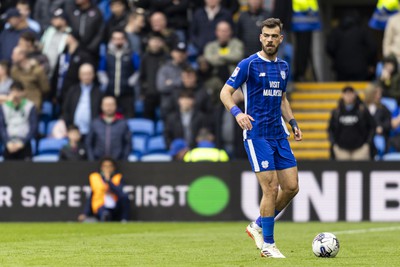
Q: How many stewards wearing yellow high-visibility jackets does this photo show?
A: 3